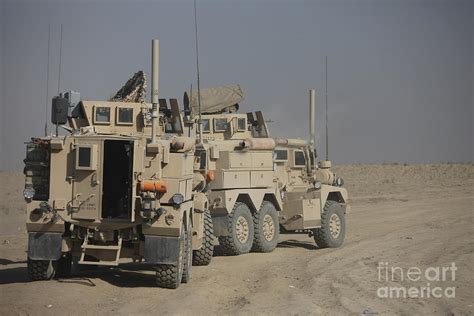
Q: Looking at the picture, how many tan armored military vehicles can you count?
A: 2